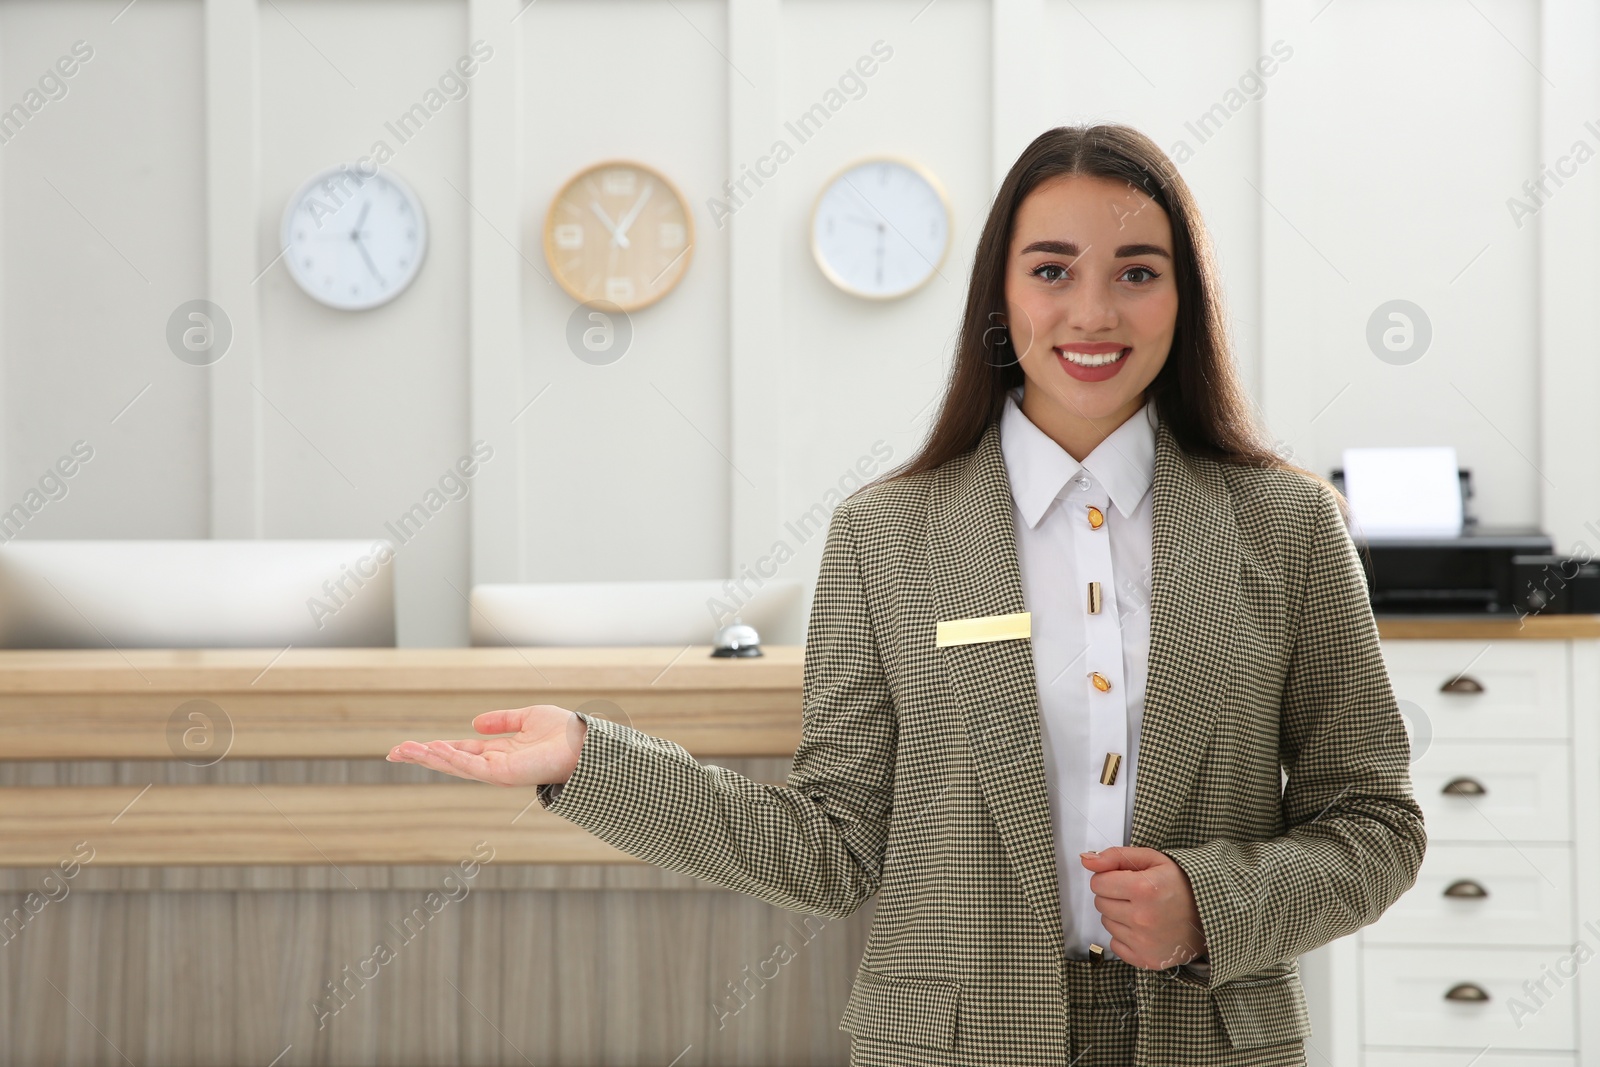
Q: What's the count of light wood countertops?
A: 2